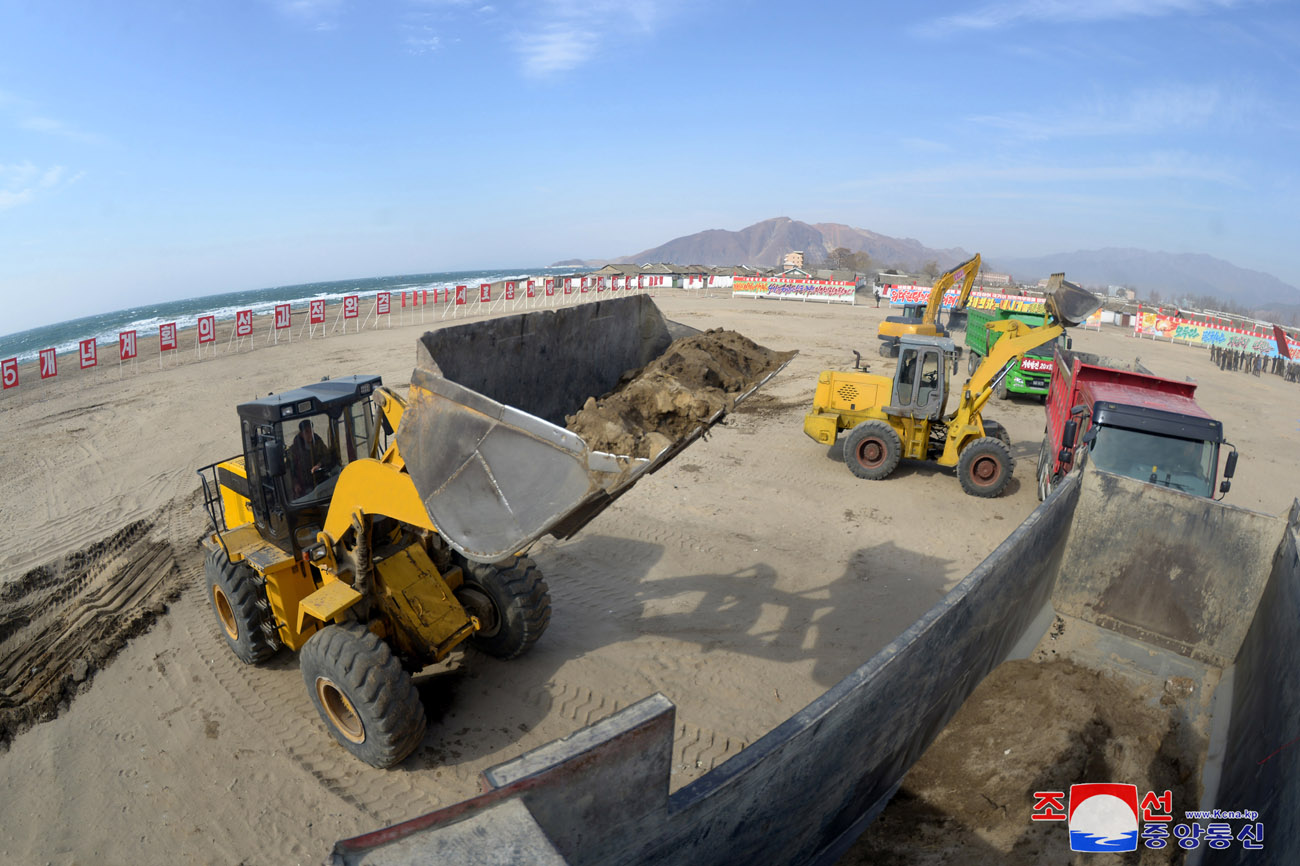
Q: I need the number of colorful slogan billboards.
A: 3